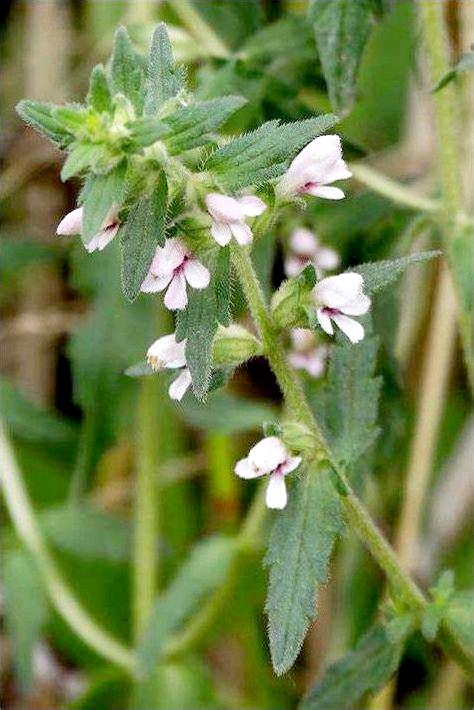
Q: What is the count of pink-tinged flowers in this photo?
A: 9